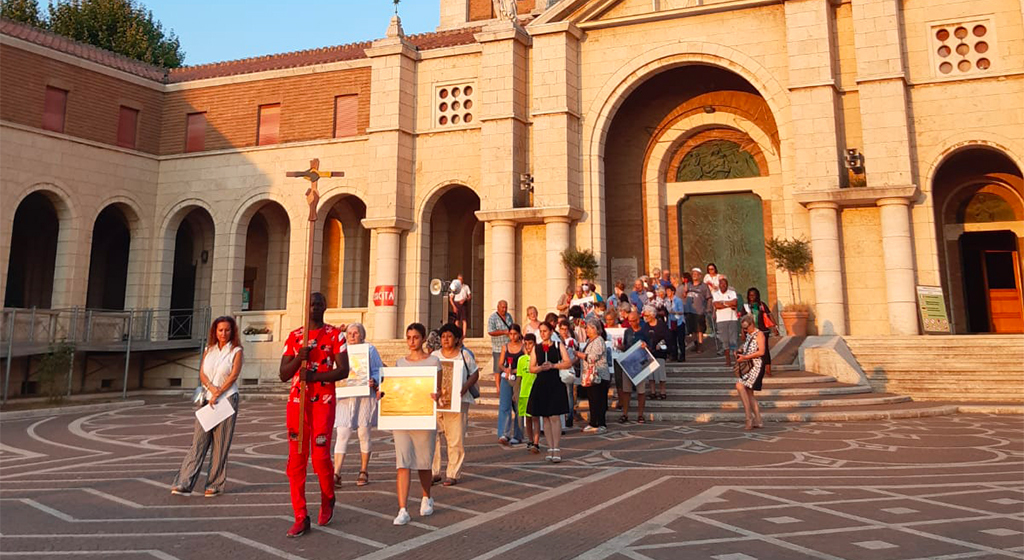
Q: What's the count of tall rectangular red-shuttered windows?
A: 5